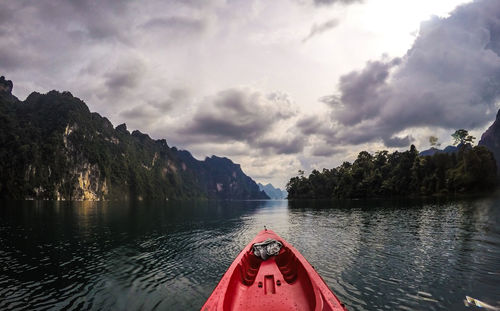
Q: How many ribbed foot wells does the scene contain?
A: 2